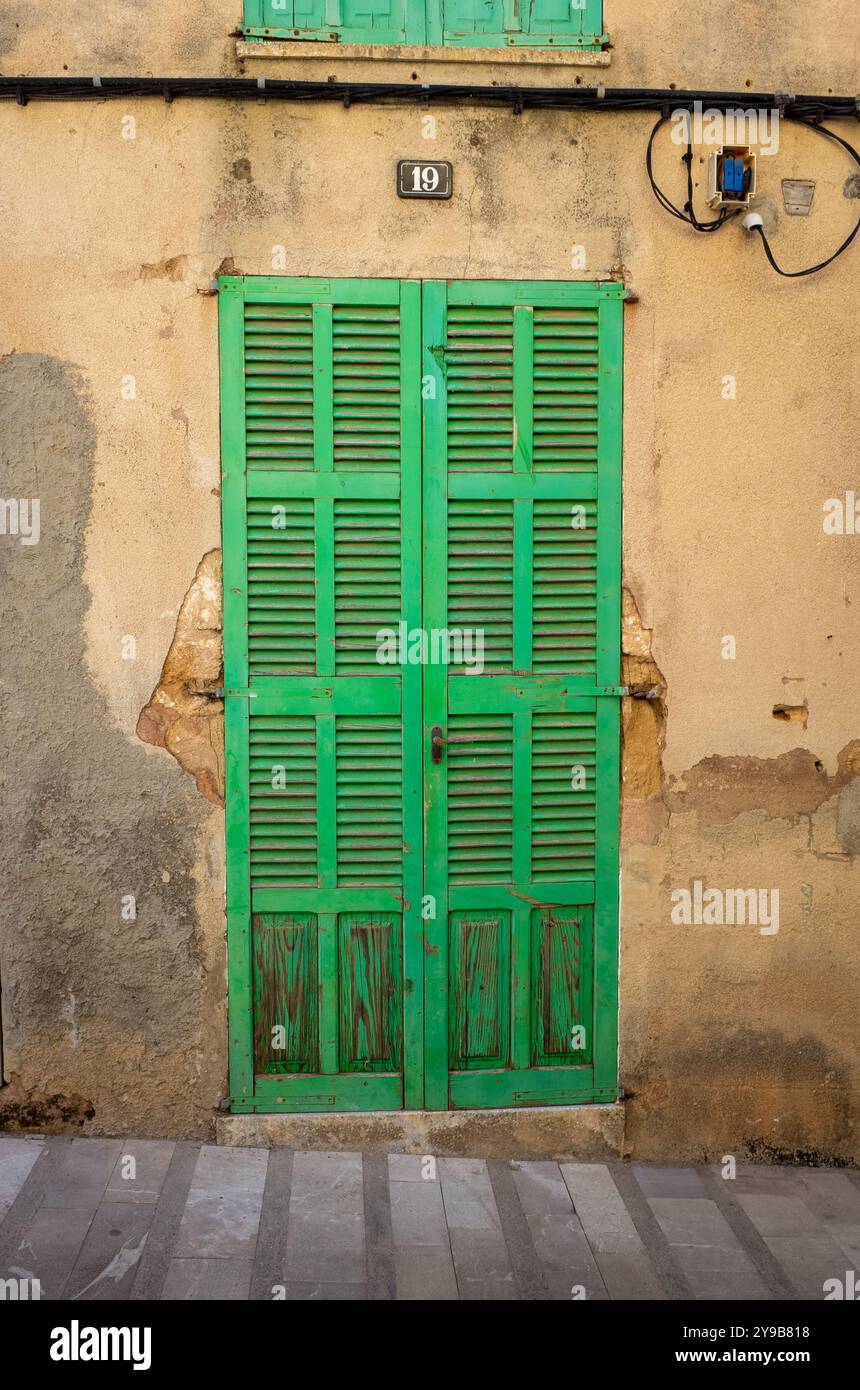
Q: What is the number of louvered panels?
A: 12